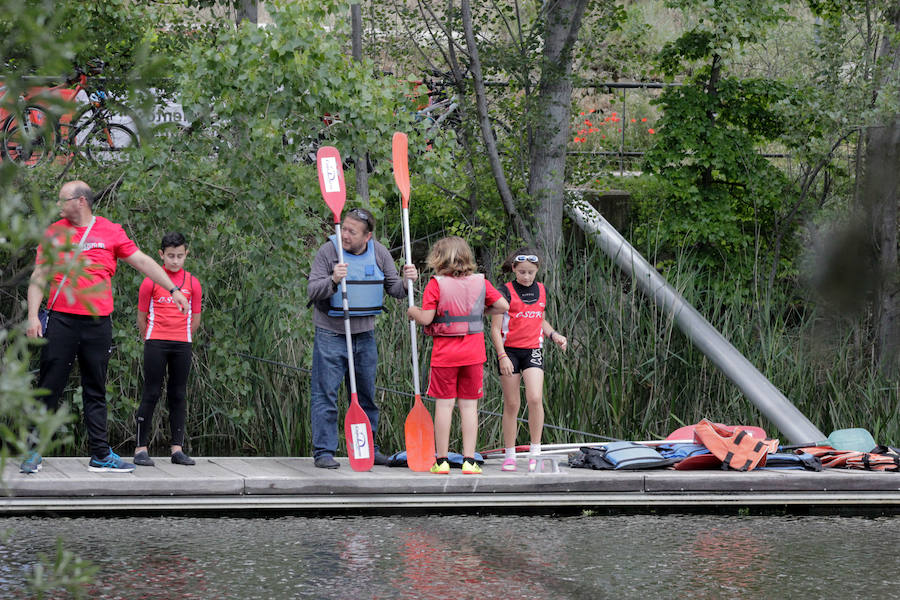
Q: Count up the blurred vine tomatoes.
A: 0